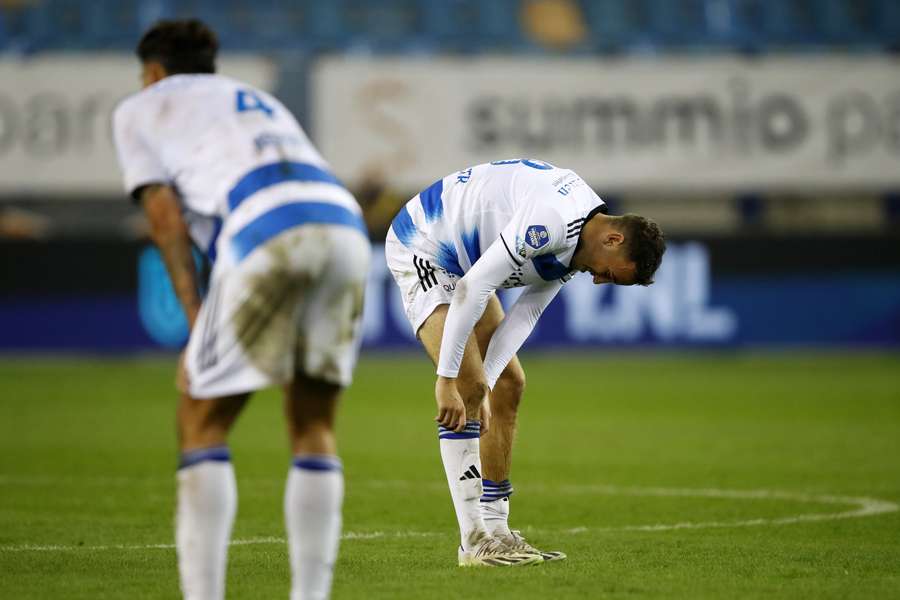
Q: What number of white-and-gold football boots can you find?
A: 2